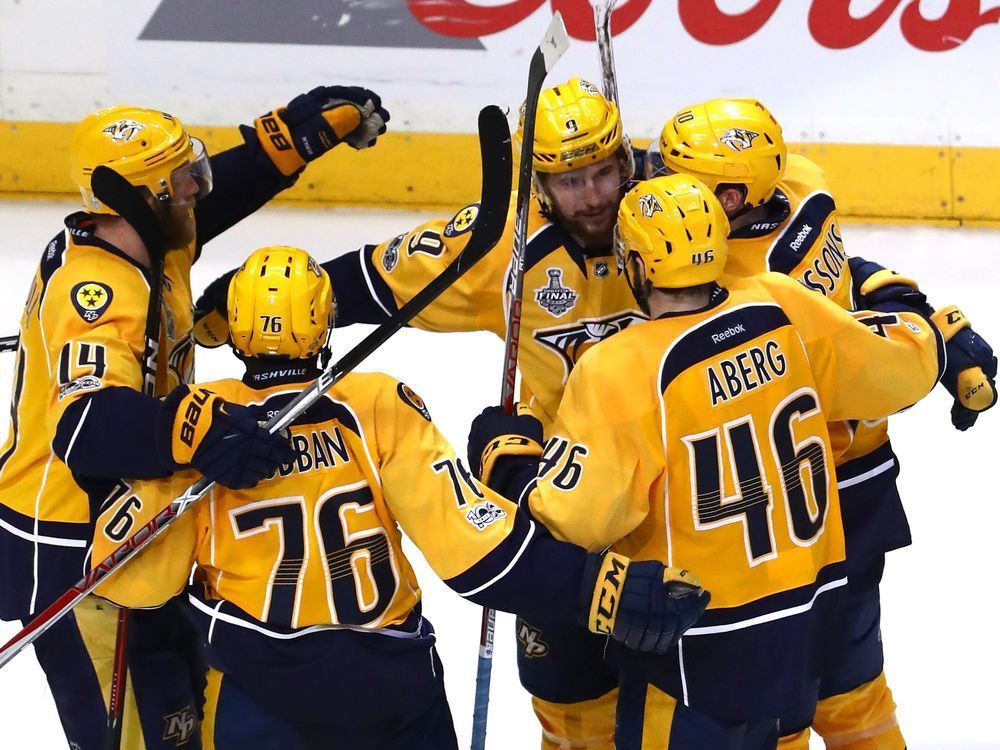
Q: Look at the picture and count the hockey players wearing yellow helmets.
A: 5